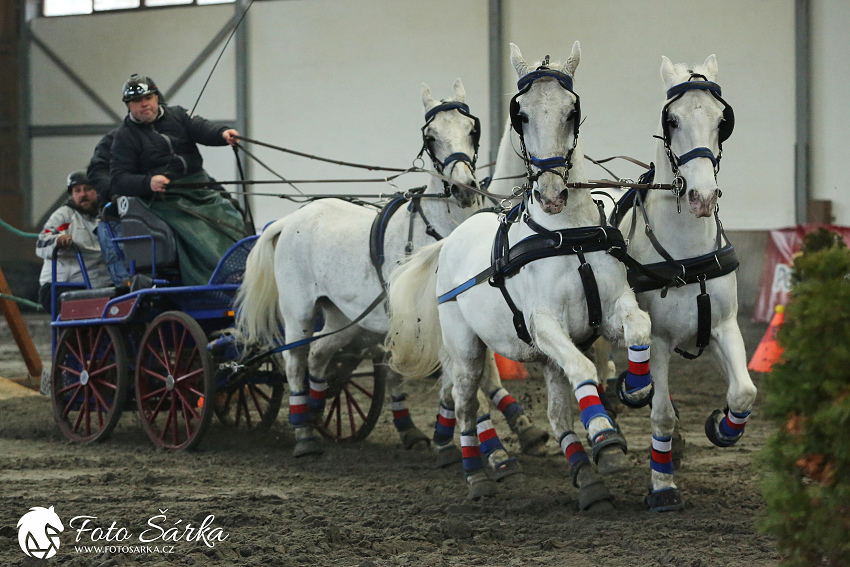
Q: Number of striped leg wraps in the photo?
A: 12